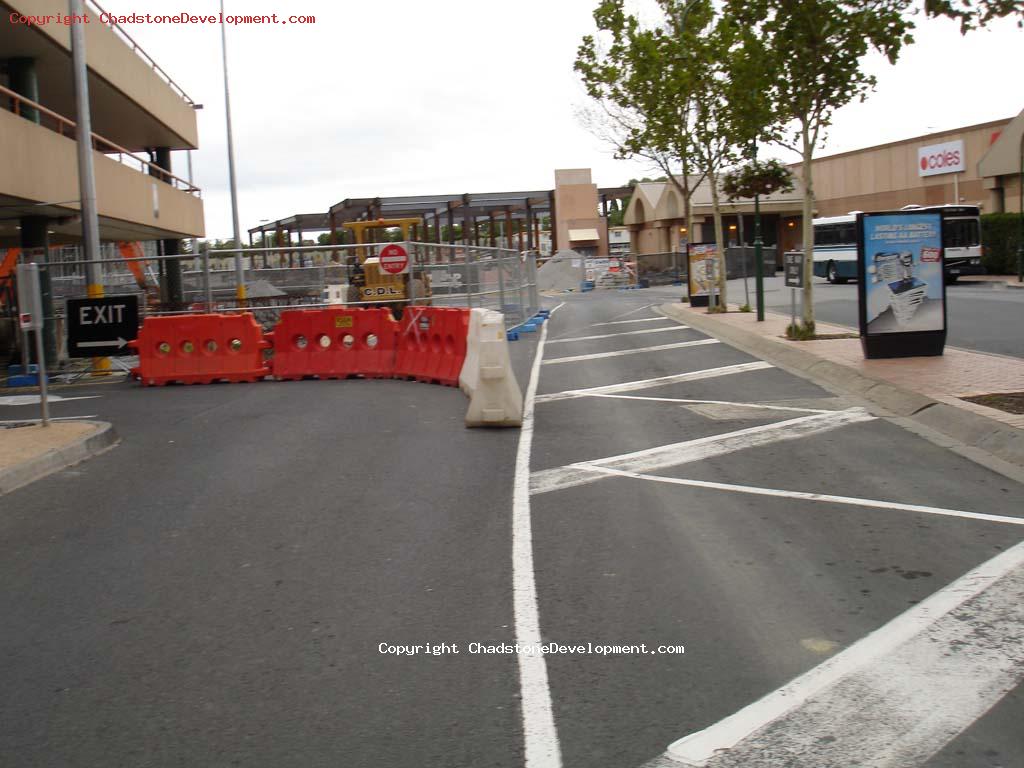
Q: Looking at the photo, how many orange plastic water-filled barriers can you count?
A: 3